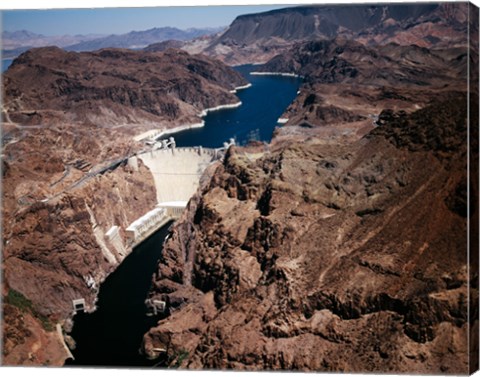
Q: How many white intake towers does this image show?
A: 4